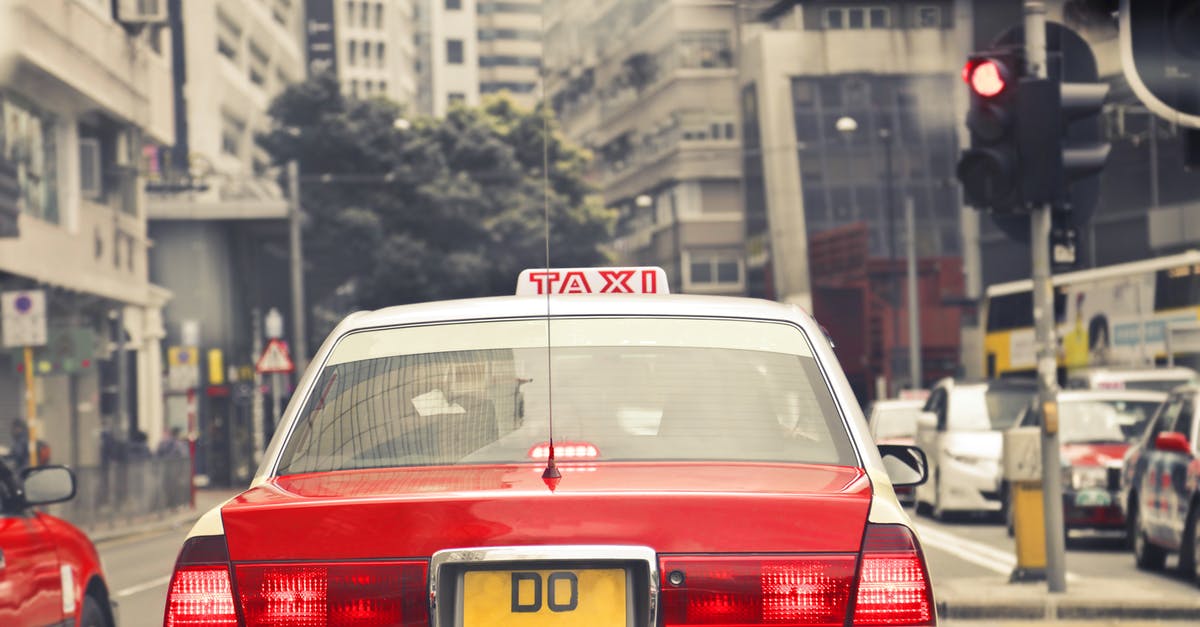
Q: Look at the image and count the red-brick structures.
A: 1